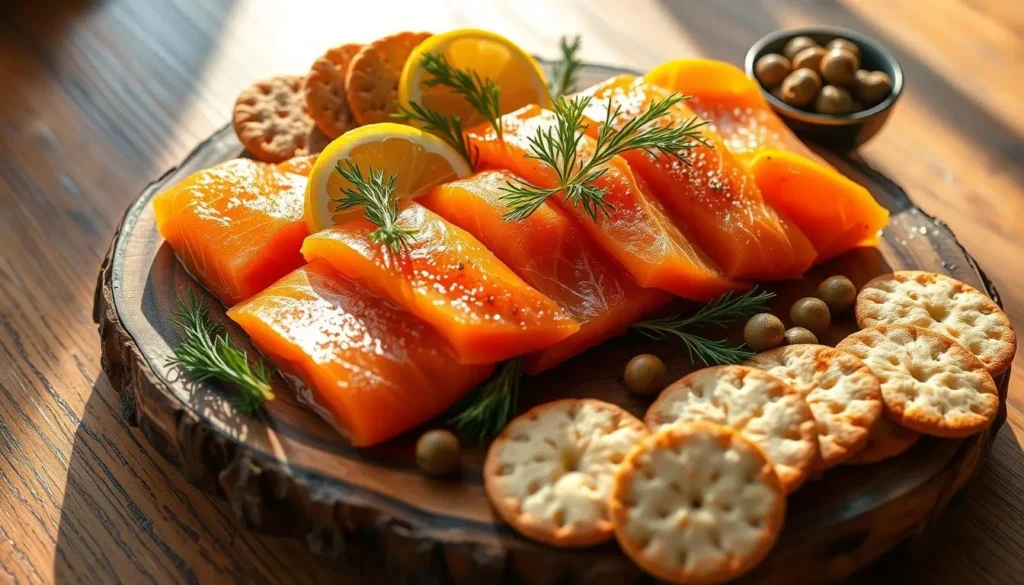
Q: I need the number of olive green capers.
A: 14